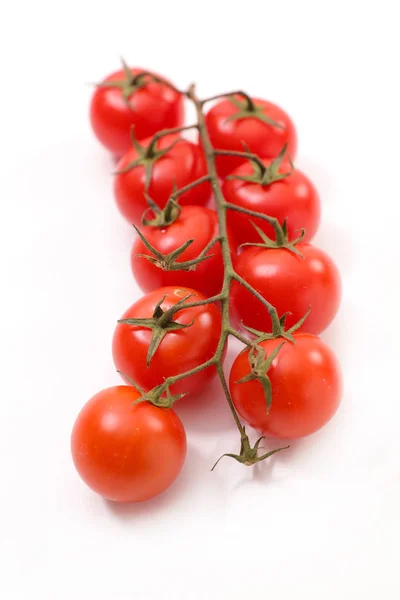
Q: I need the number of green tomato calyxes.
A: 12